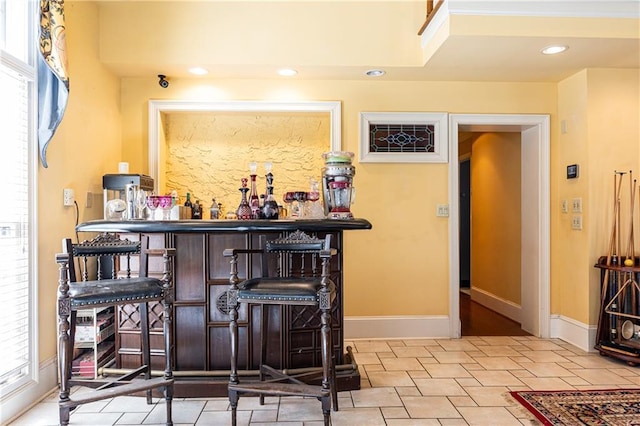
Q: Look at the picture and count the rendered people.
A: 0